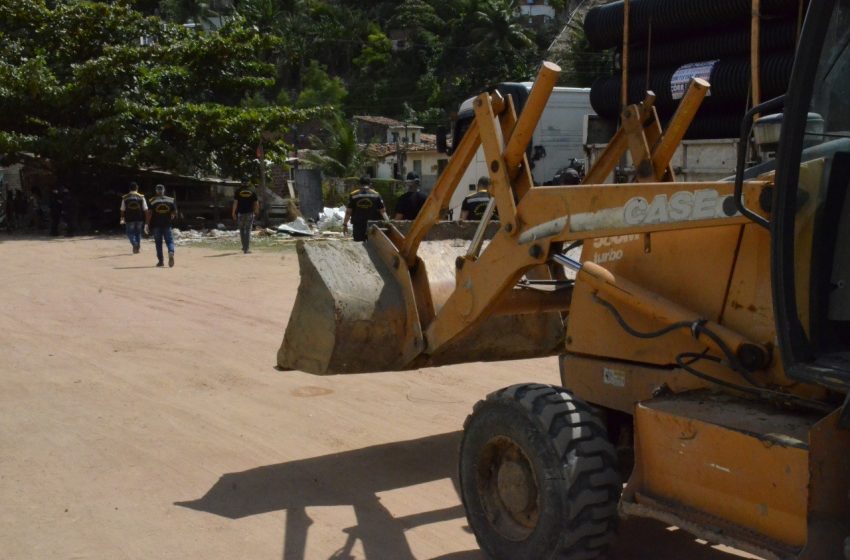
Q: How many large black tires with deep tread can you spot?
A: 1